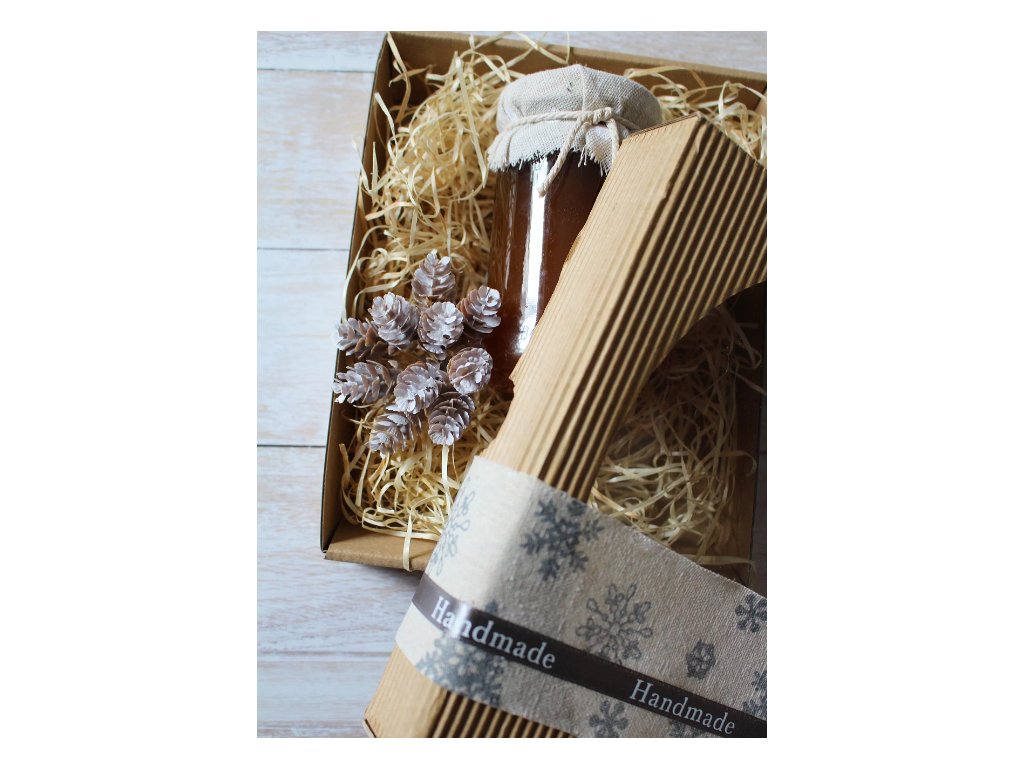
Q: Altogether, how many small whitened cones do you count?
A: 10